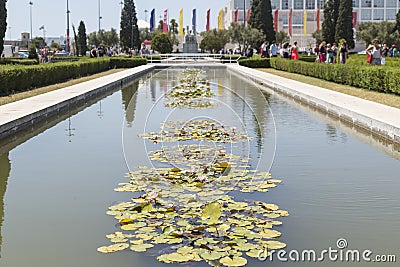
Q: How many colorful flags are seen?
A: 13